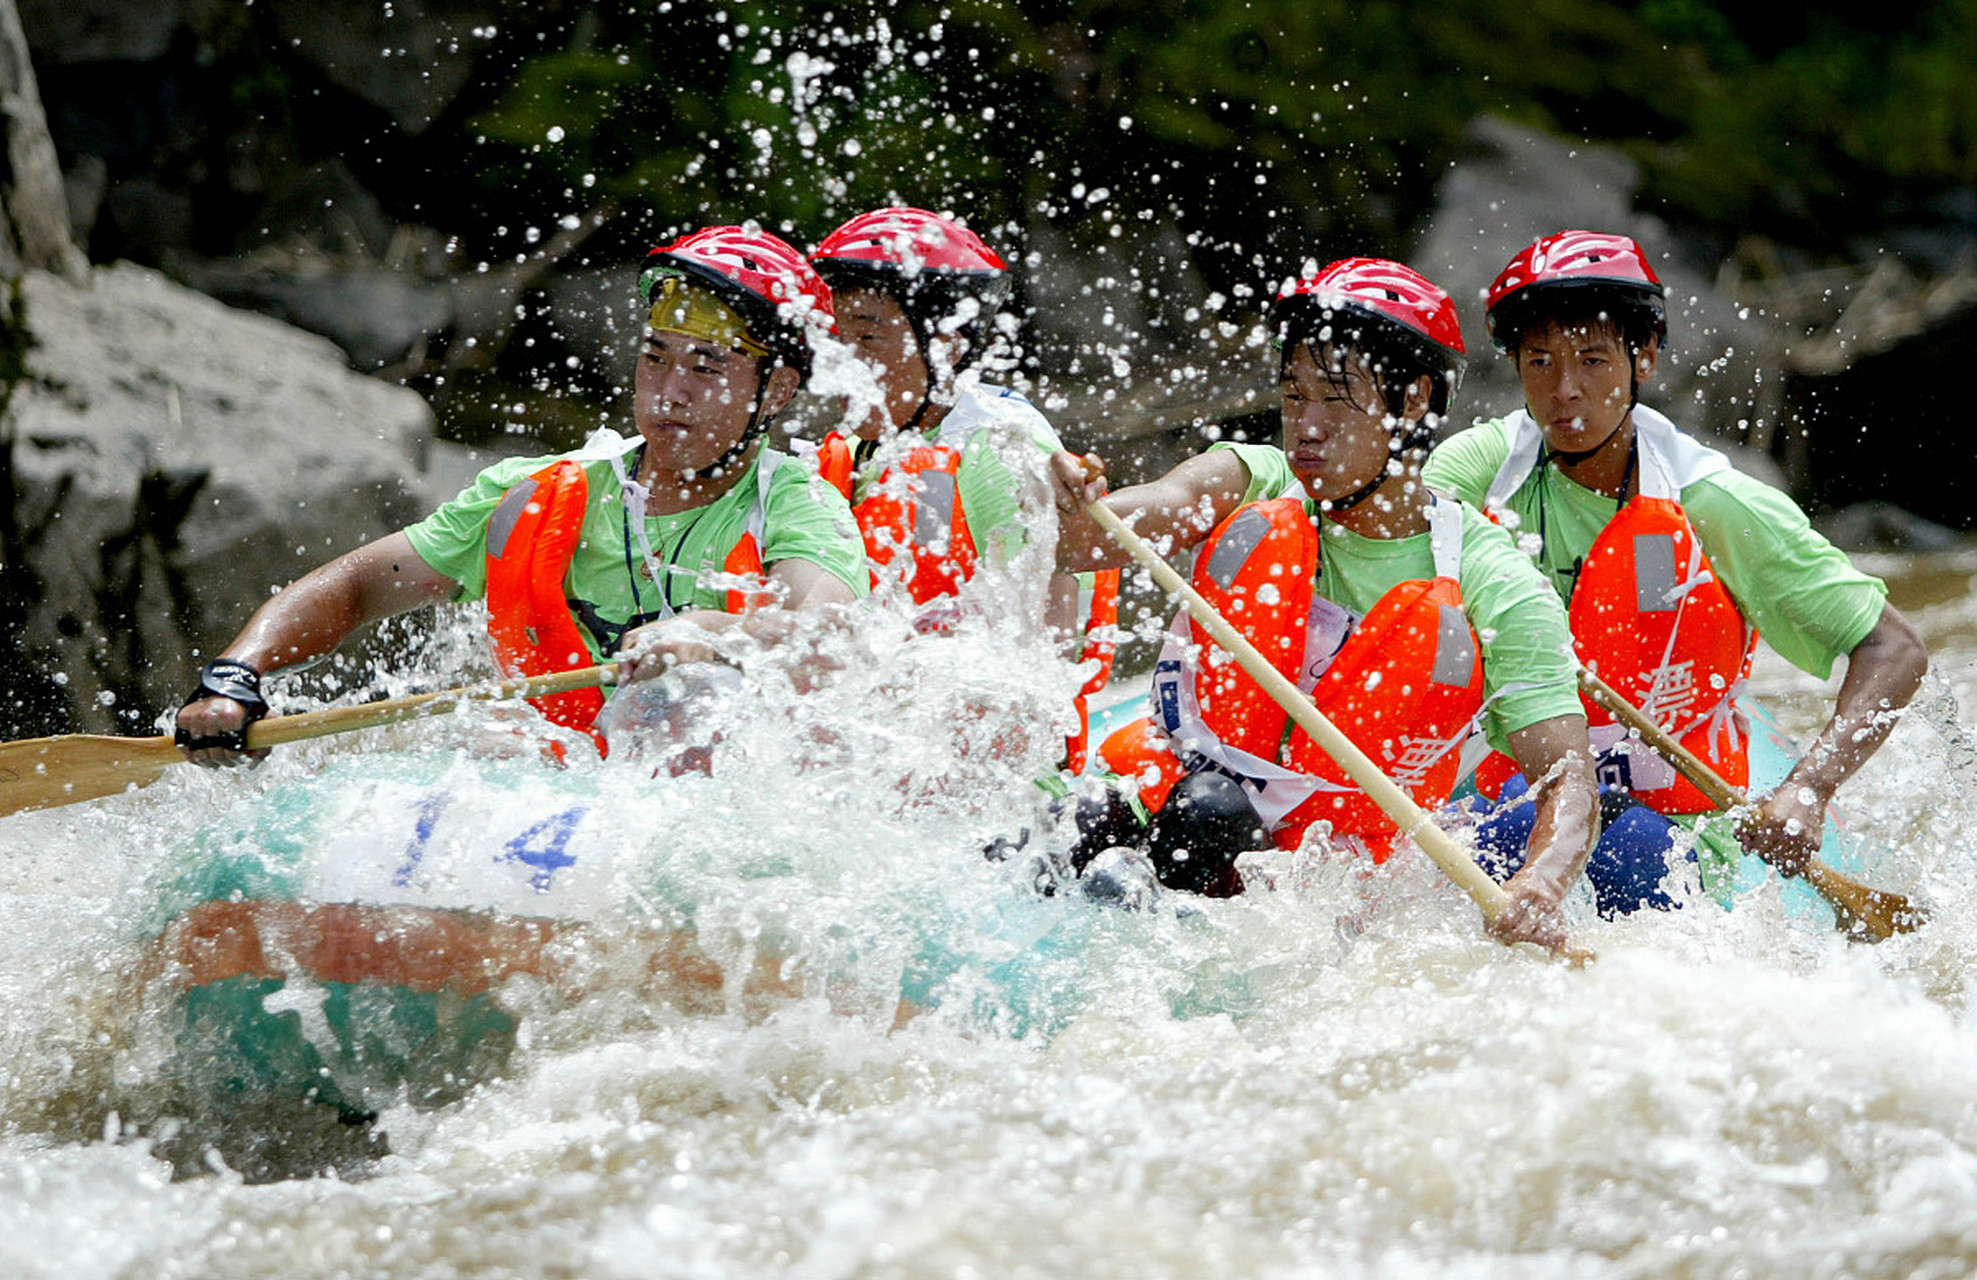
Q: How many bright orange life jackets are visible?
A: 4